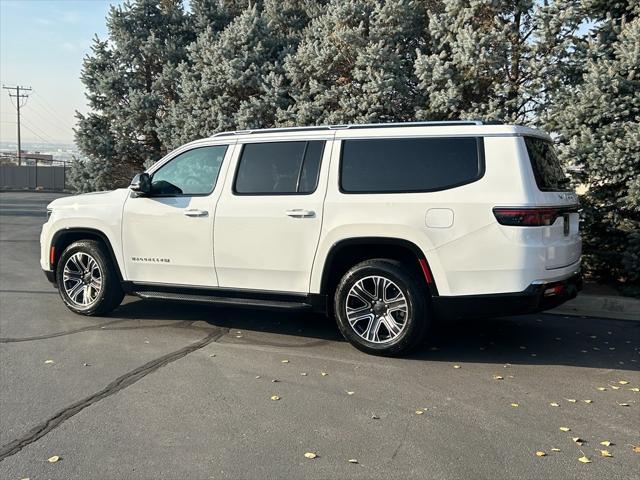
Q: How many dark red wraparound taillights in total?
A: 1